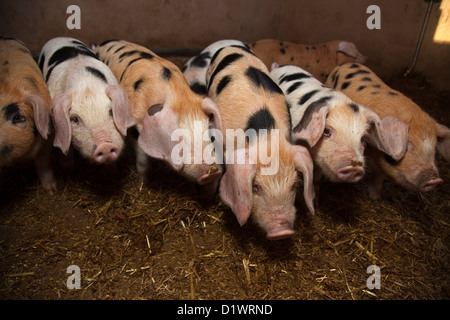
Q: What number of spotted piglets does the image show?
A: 8